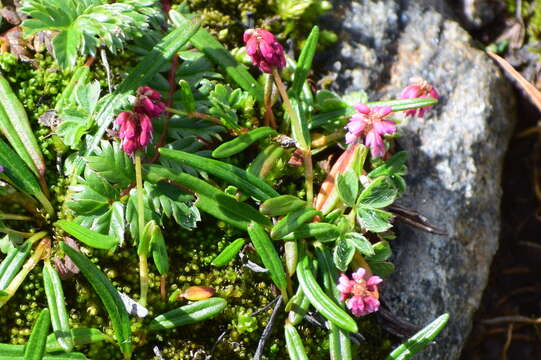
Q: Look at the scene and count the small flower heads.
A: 6